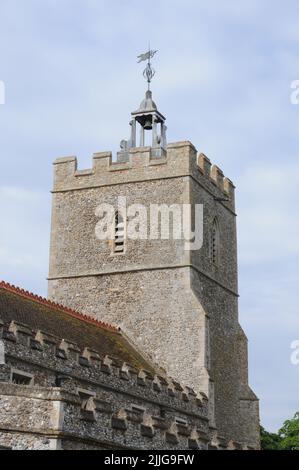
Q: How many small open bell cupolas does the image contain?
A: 1